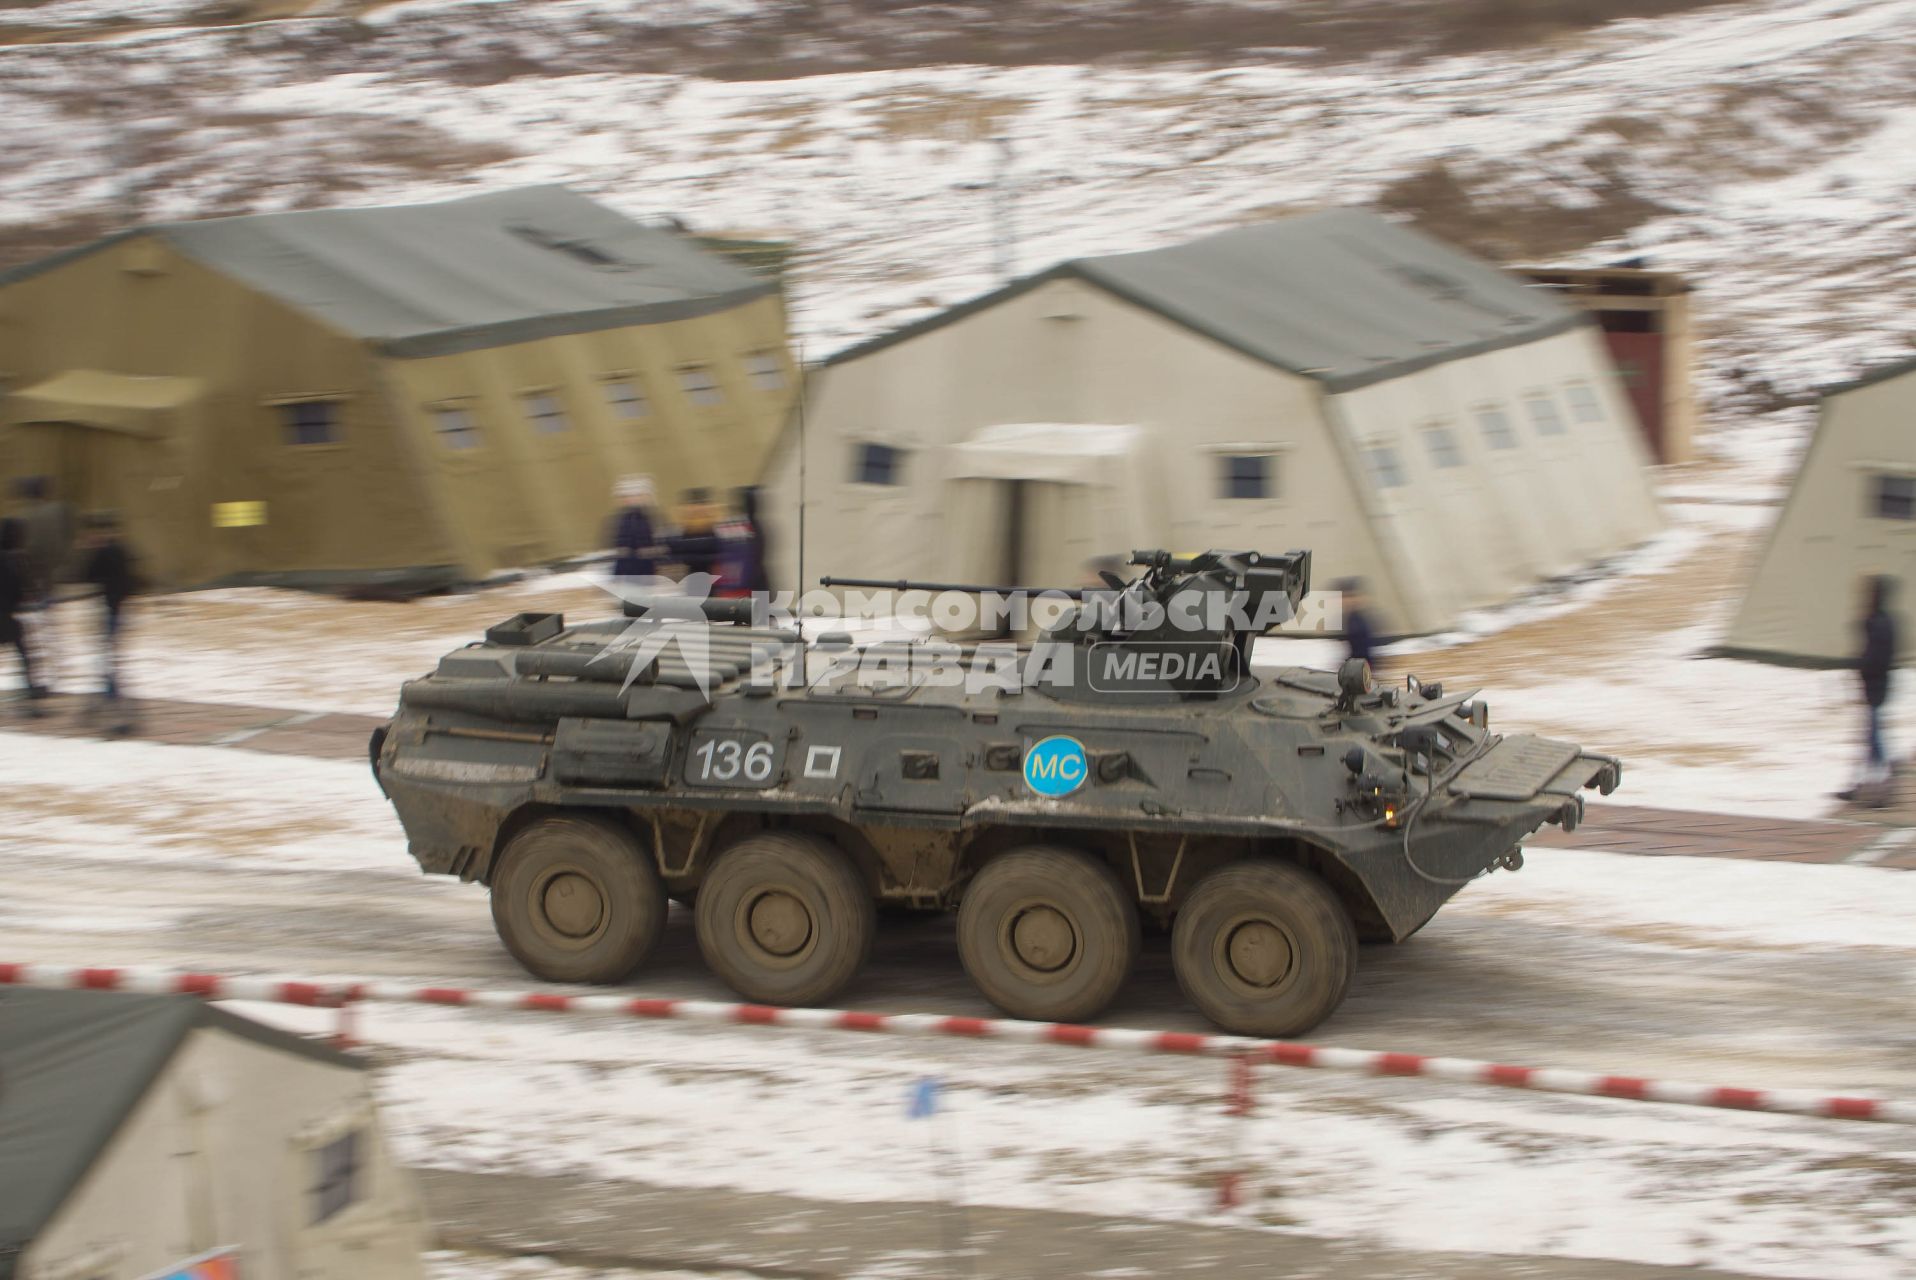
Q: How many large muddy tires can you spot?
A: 4